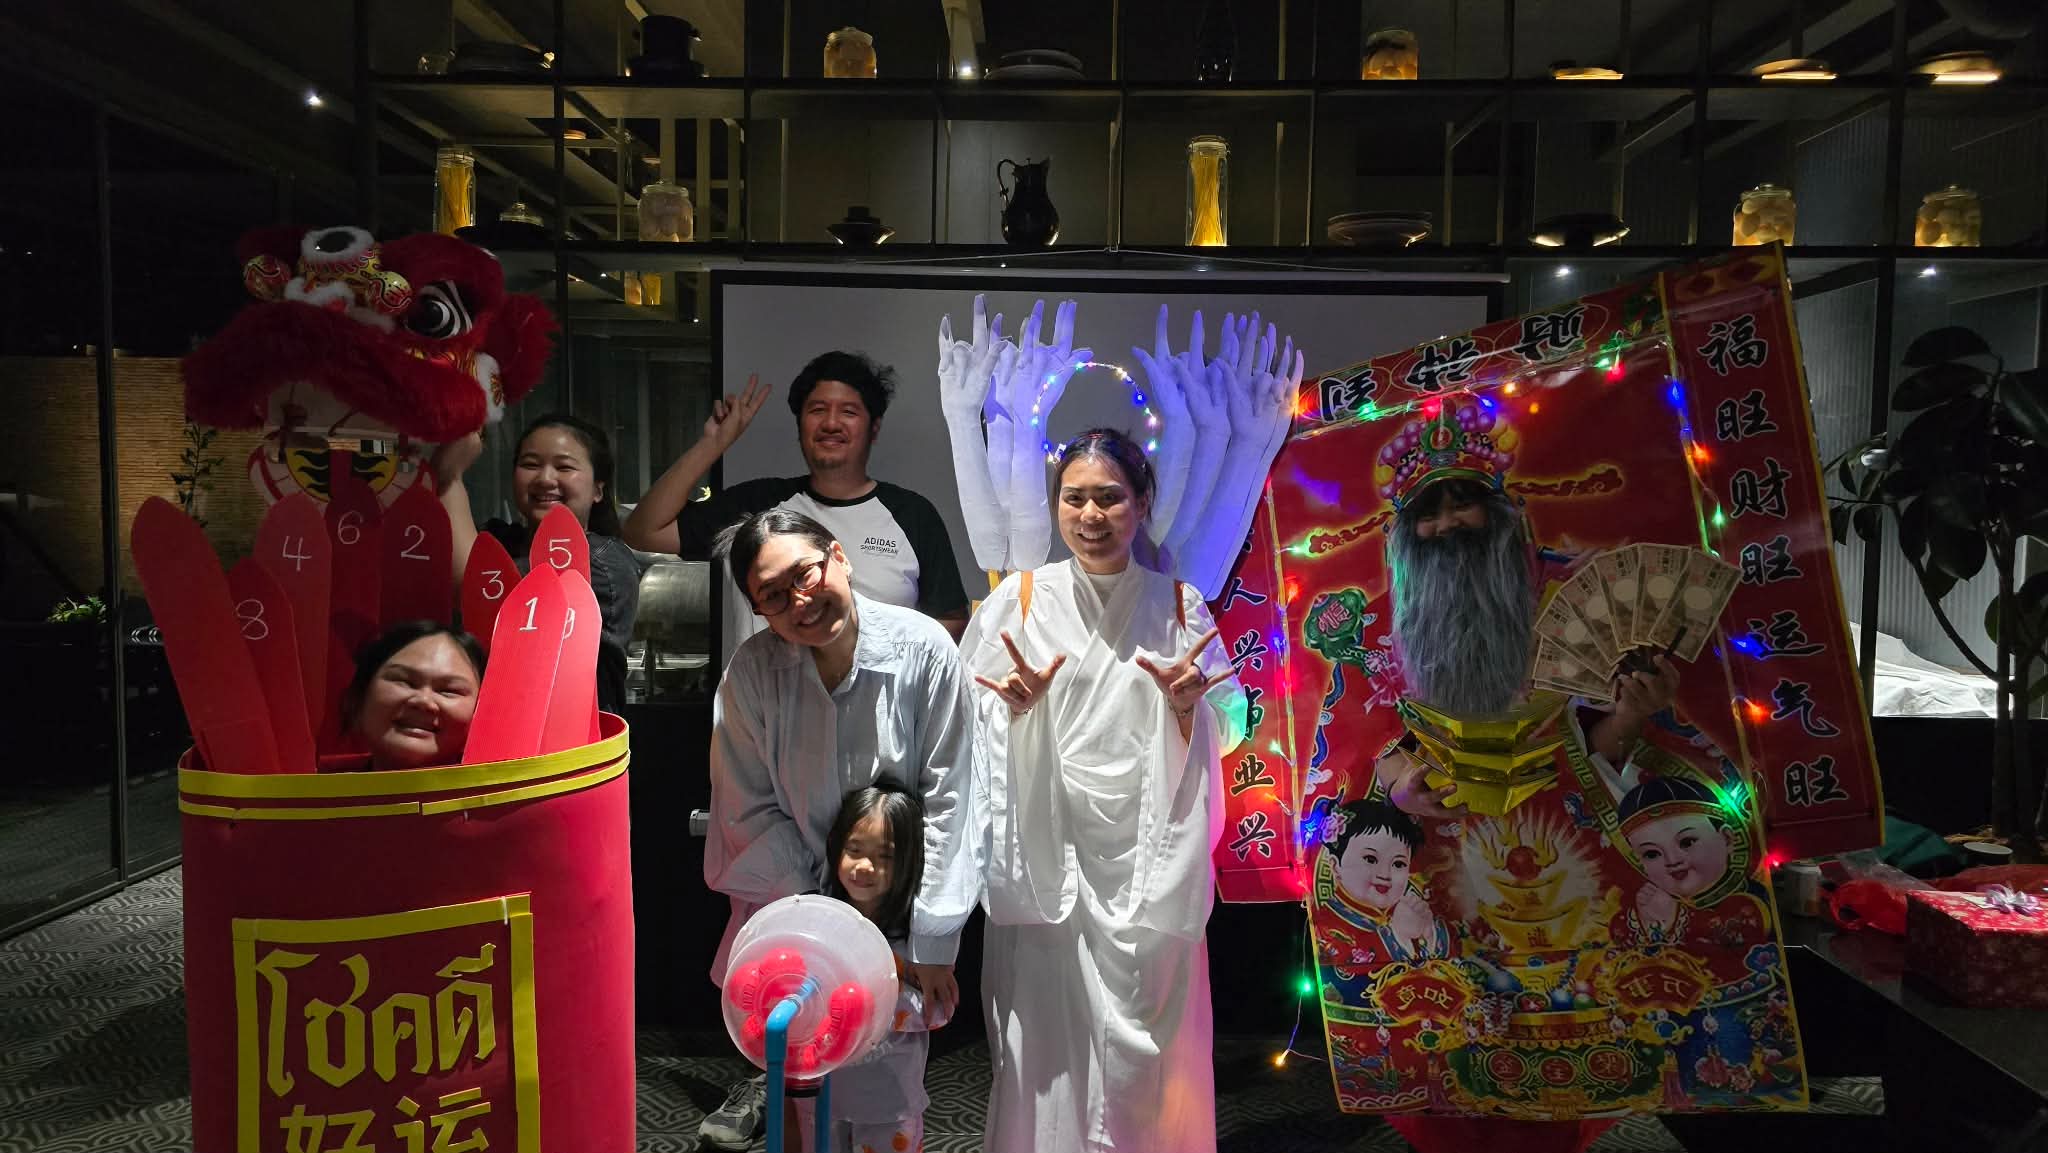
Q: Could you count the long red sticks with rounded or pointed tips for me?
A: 9